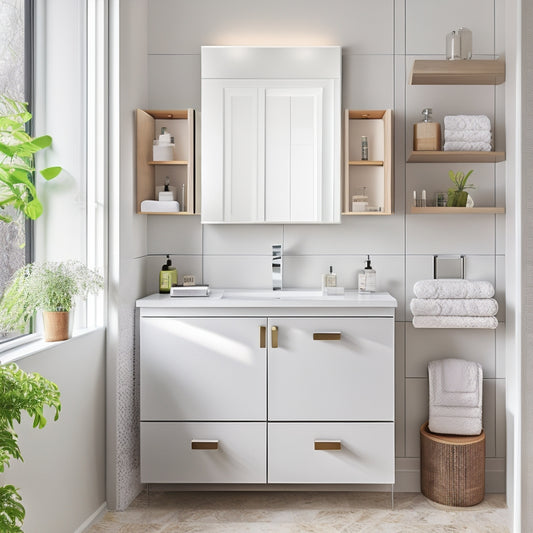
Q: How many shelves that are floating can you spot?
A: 3